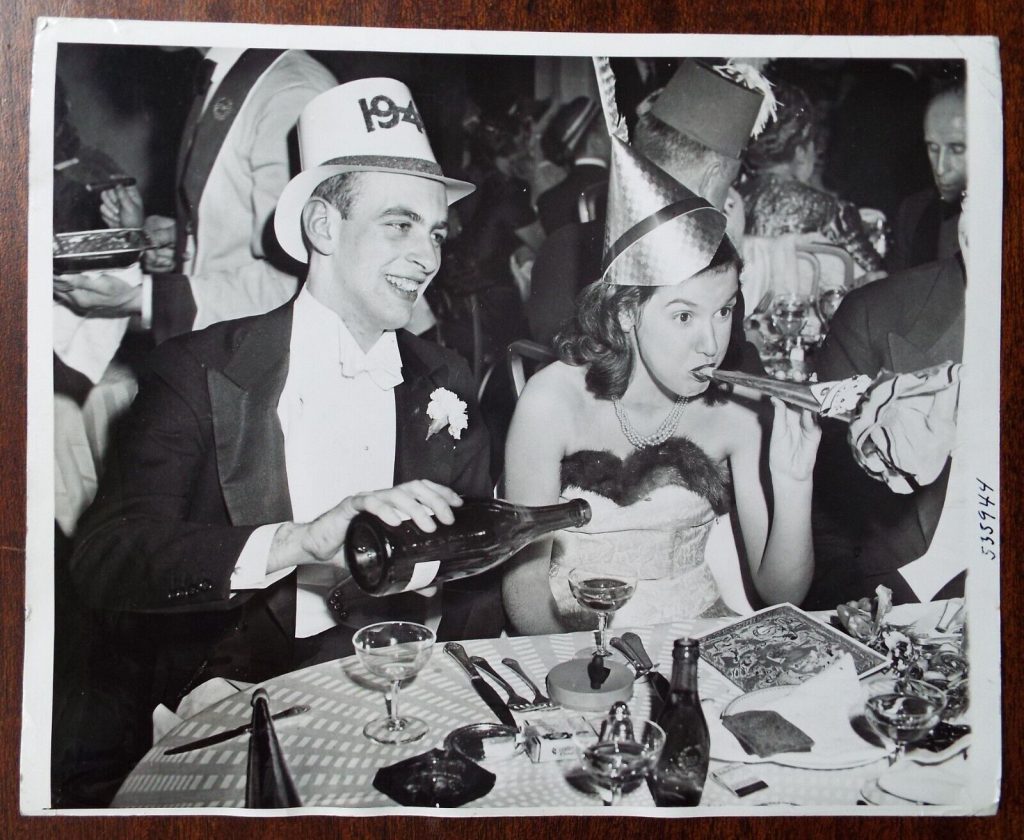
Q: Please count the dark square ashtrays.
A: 1